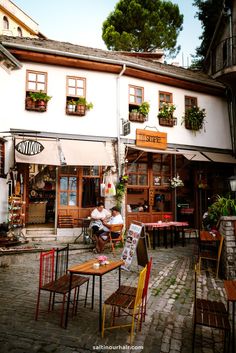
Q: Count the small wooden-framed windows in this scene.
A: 5